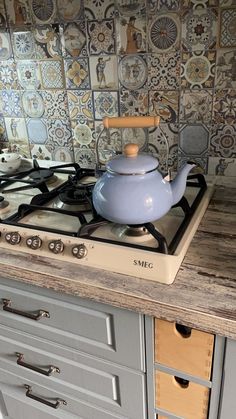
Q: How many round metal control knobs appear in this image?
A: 4